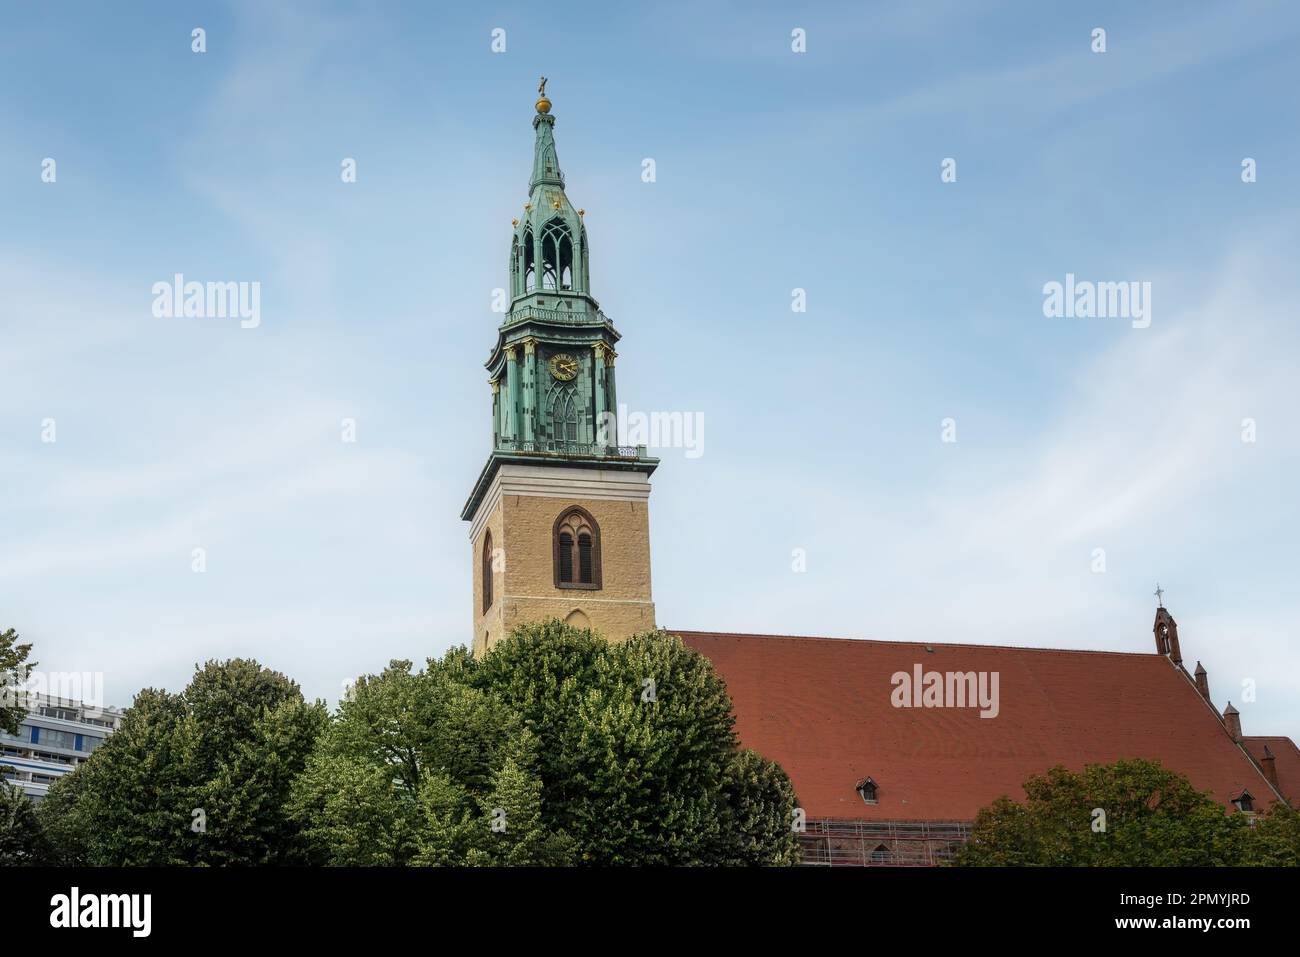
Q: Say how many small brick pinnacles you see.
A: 3